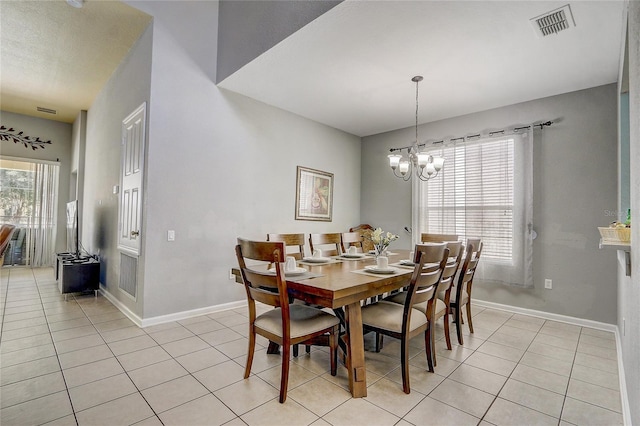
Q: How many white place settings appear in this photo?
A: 6